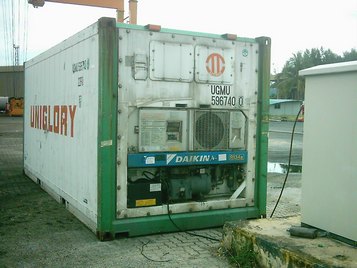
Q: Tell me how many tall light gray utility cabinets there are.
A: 1